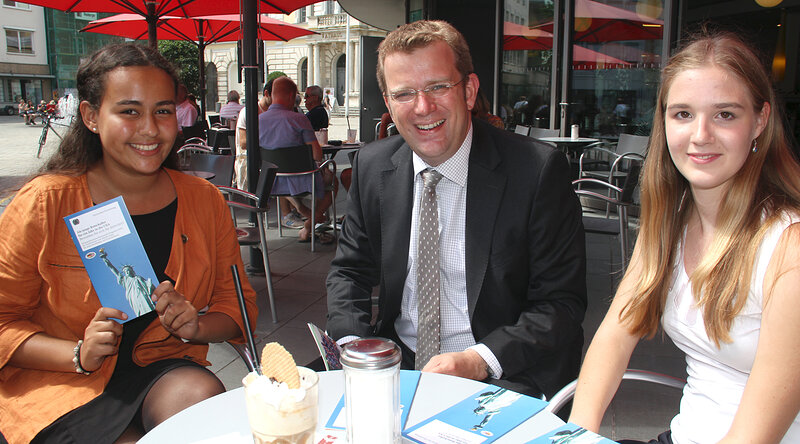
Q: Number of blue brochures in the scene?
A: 4